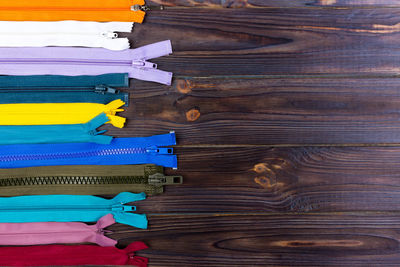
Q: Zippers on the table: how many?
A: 11